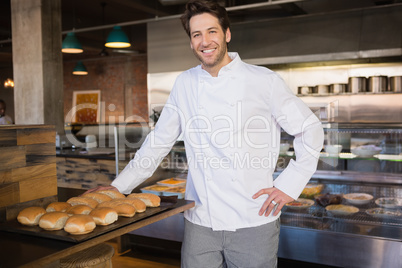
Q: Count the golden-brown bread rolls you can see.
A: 12